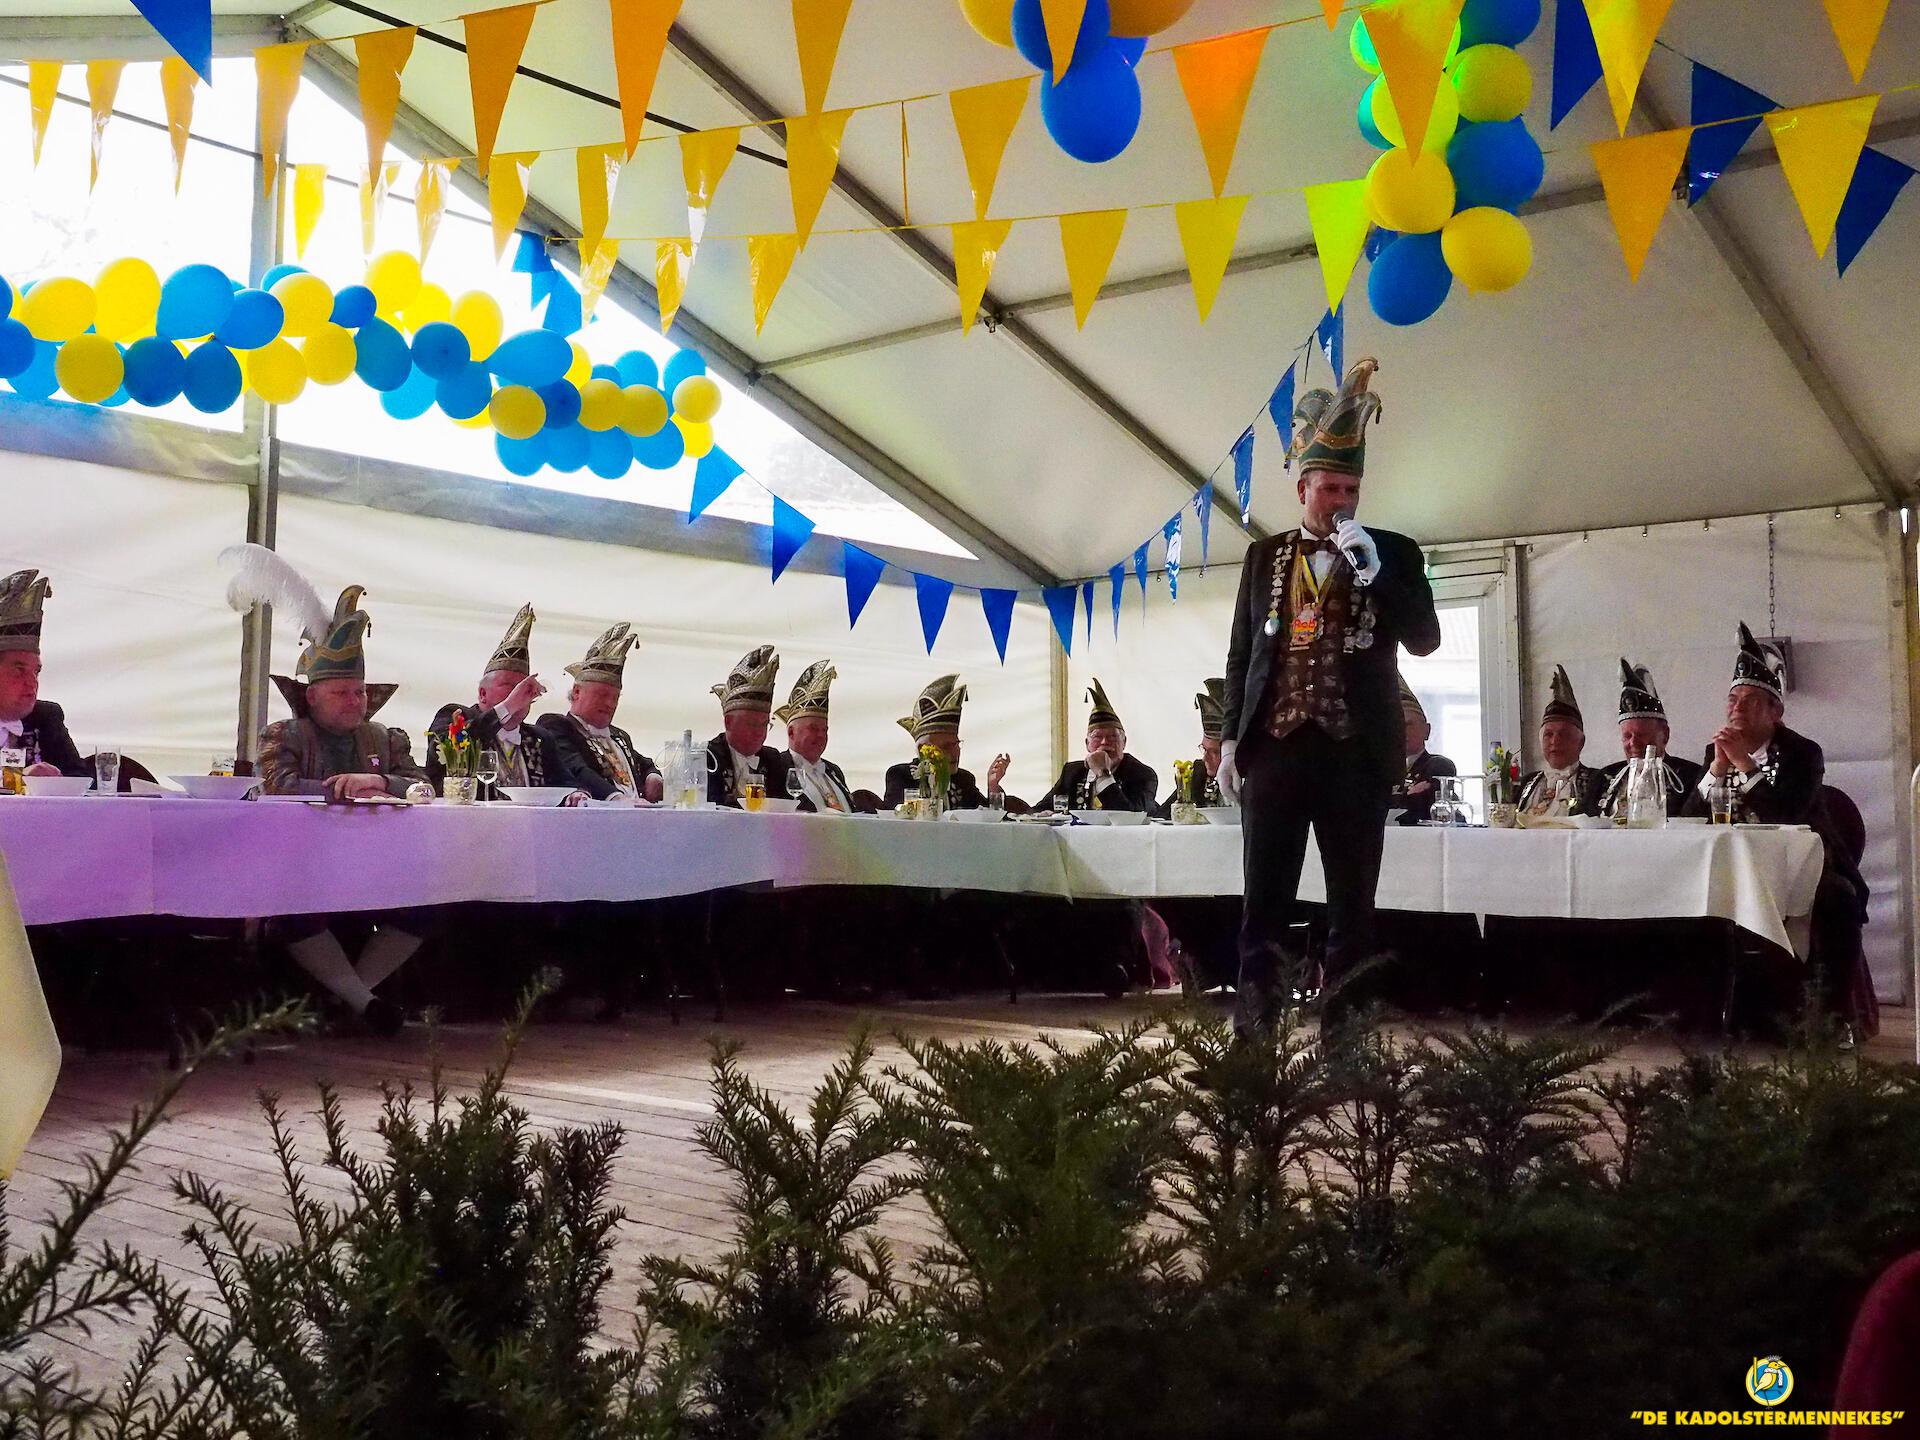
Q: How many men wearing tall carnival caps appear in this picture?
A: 14